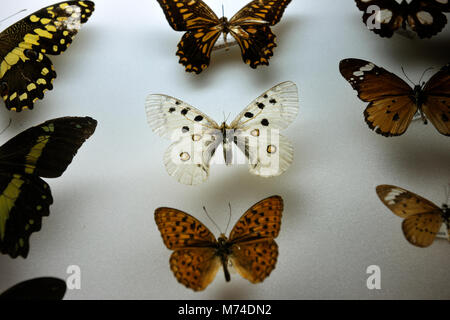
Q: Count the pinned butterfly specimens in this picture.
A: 9